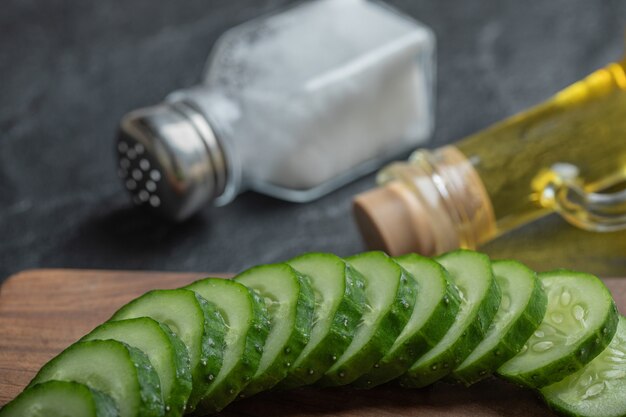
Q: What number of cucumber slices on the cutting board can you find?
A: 13